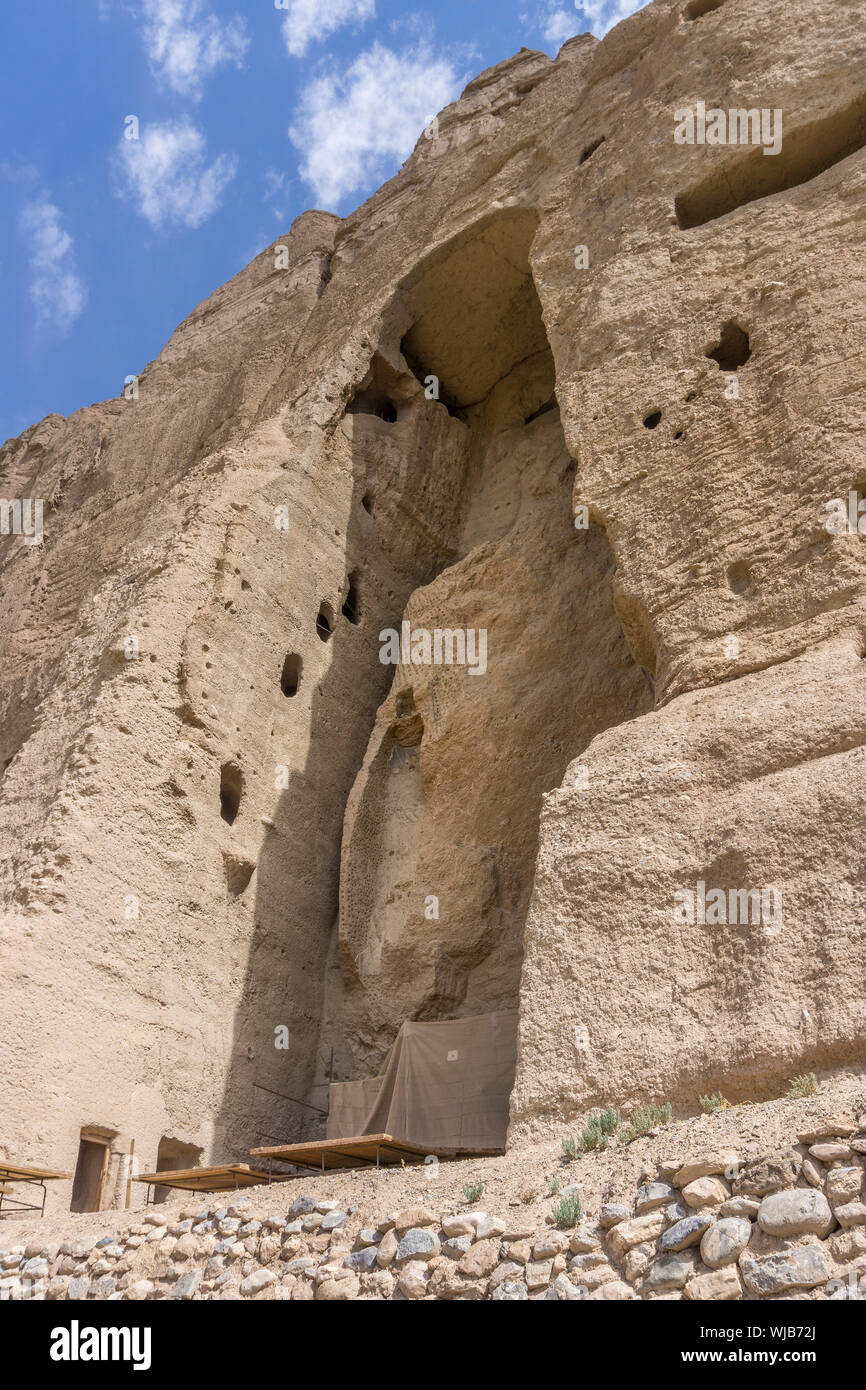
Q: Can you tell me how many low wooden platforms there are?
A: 3